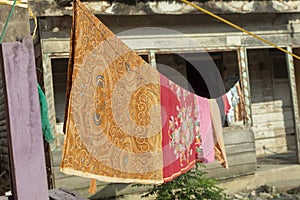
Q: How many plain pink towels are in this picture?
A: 1